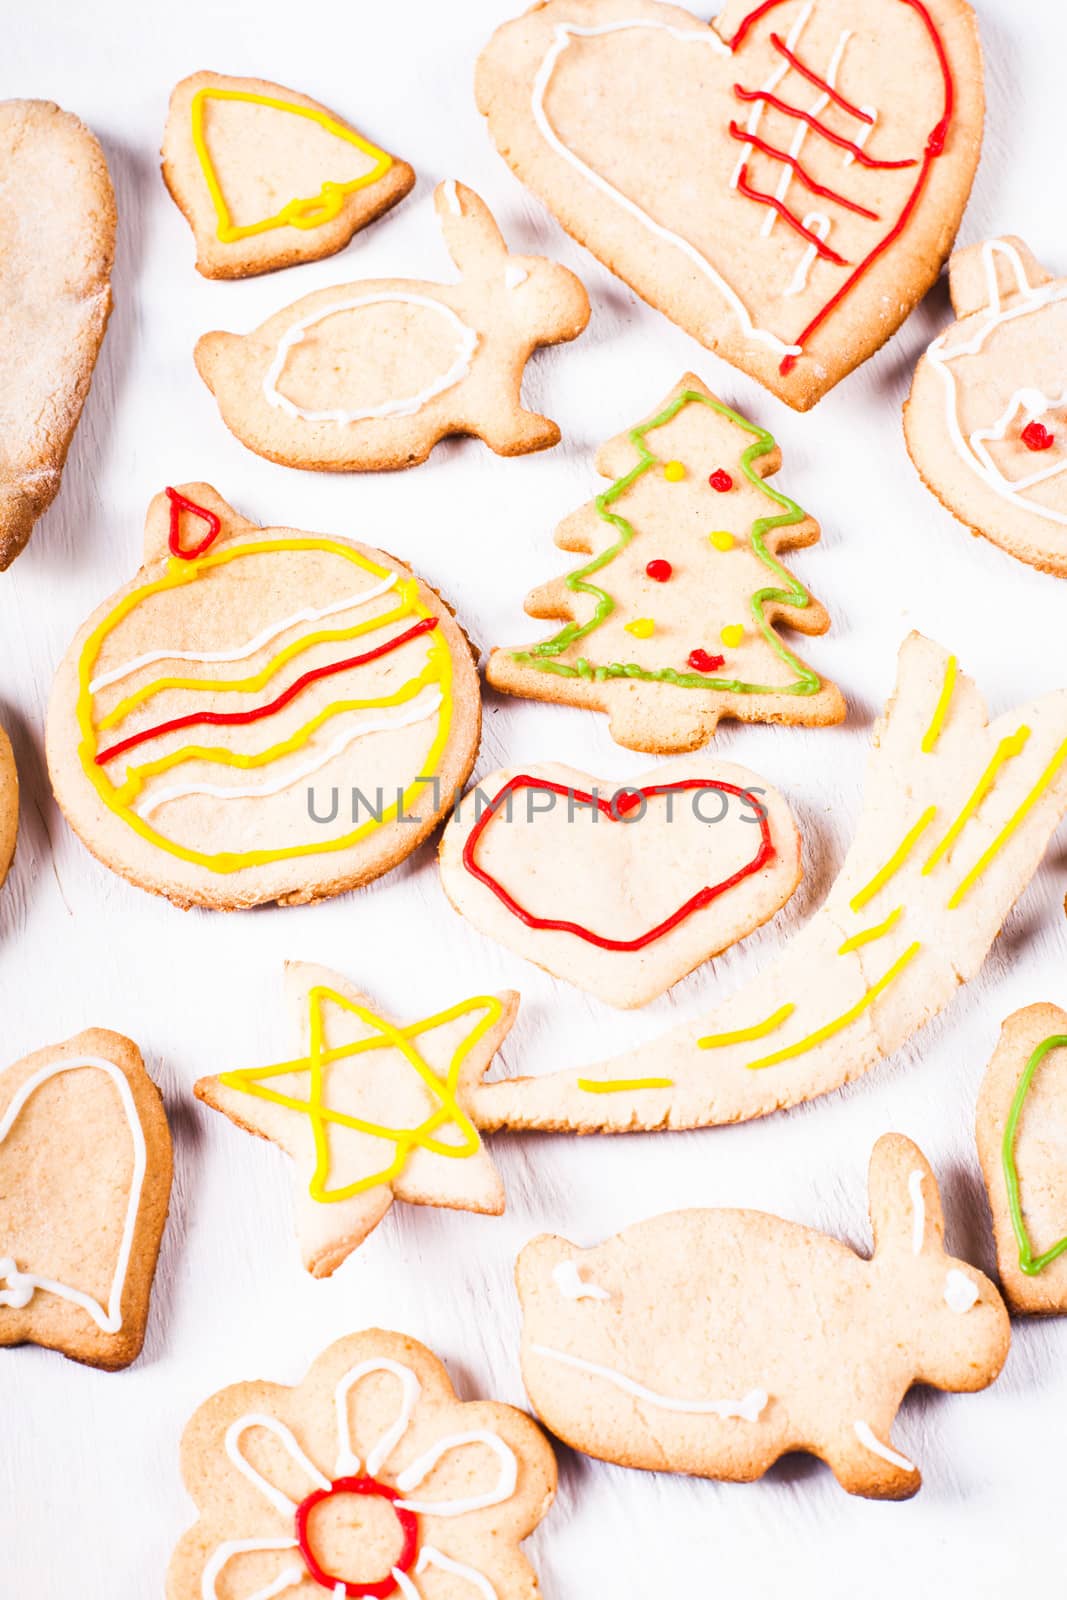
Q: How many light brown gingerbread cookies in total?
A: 14